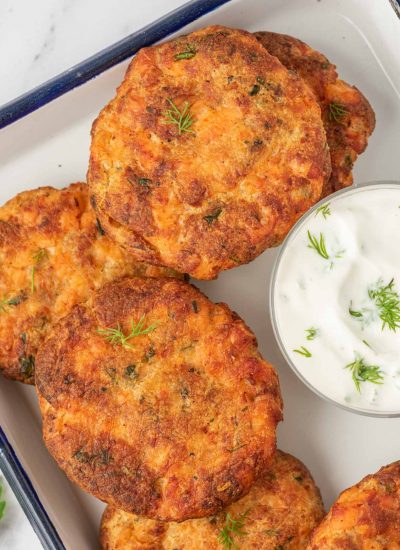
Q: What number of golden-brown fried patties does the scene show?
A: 6